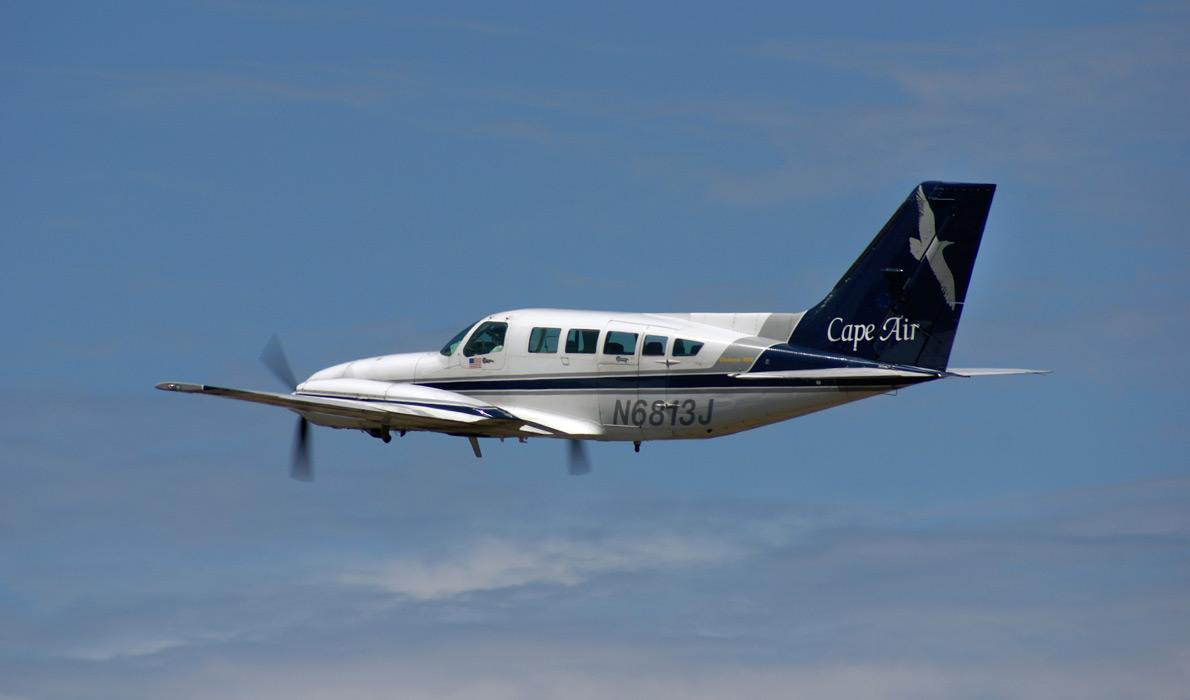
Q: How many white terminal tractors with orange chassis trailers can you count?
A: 0